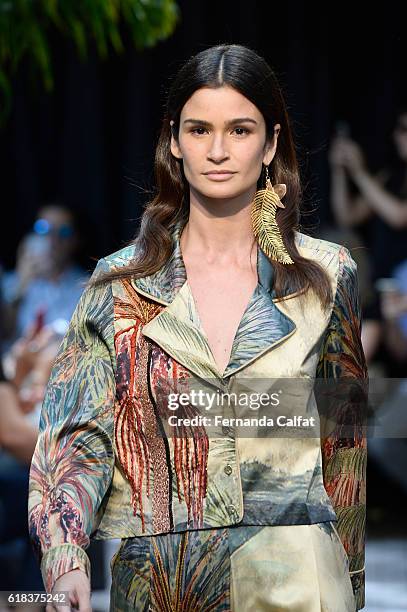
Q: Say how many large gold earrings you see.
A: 1